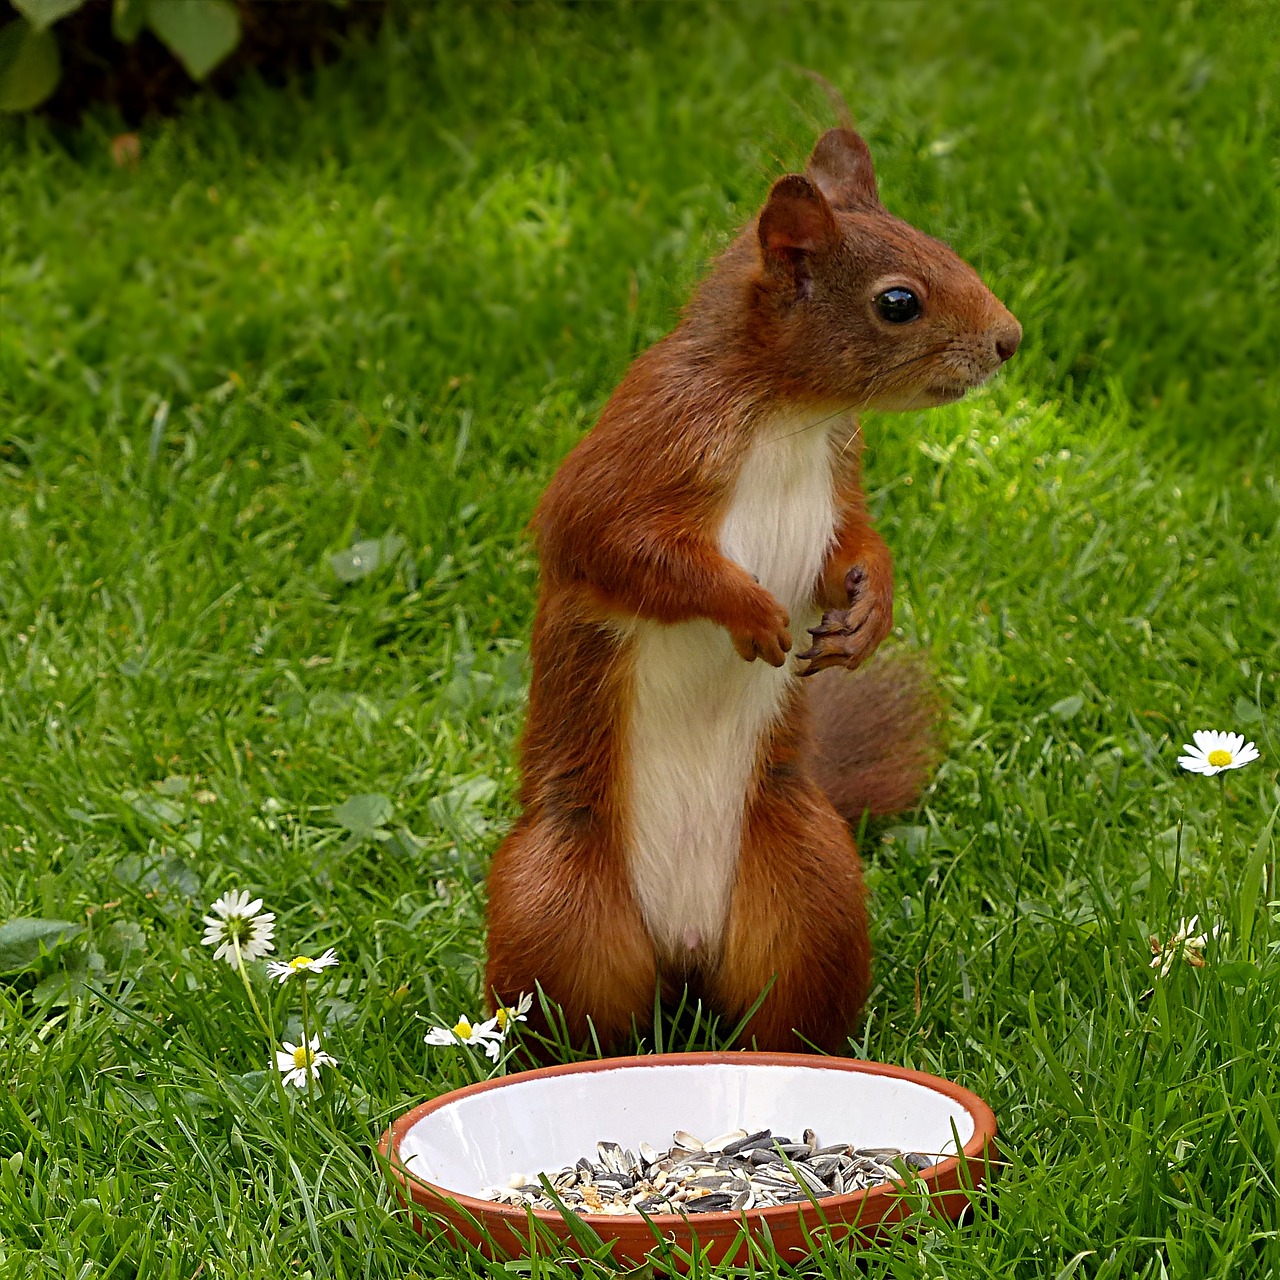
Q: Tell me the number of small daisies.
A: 6